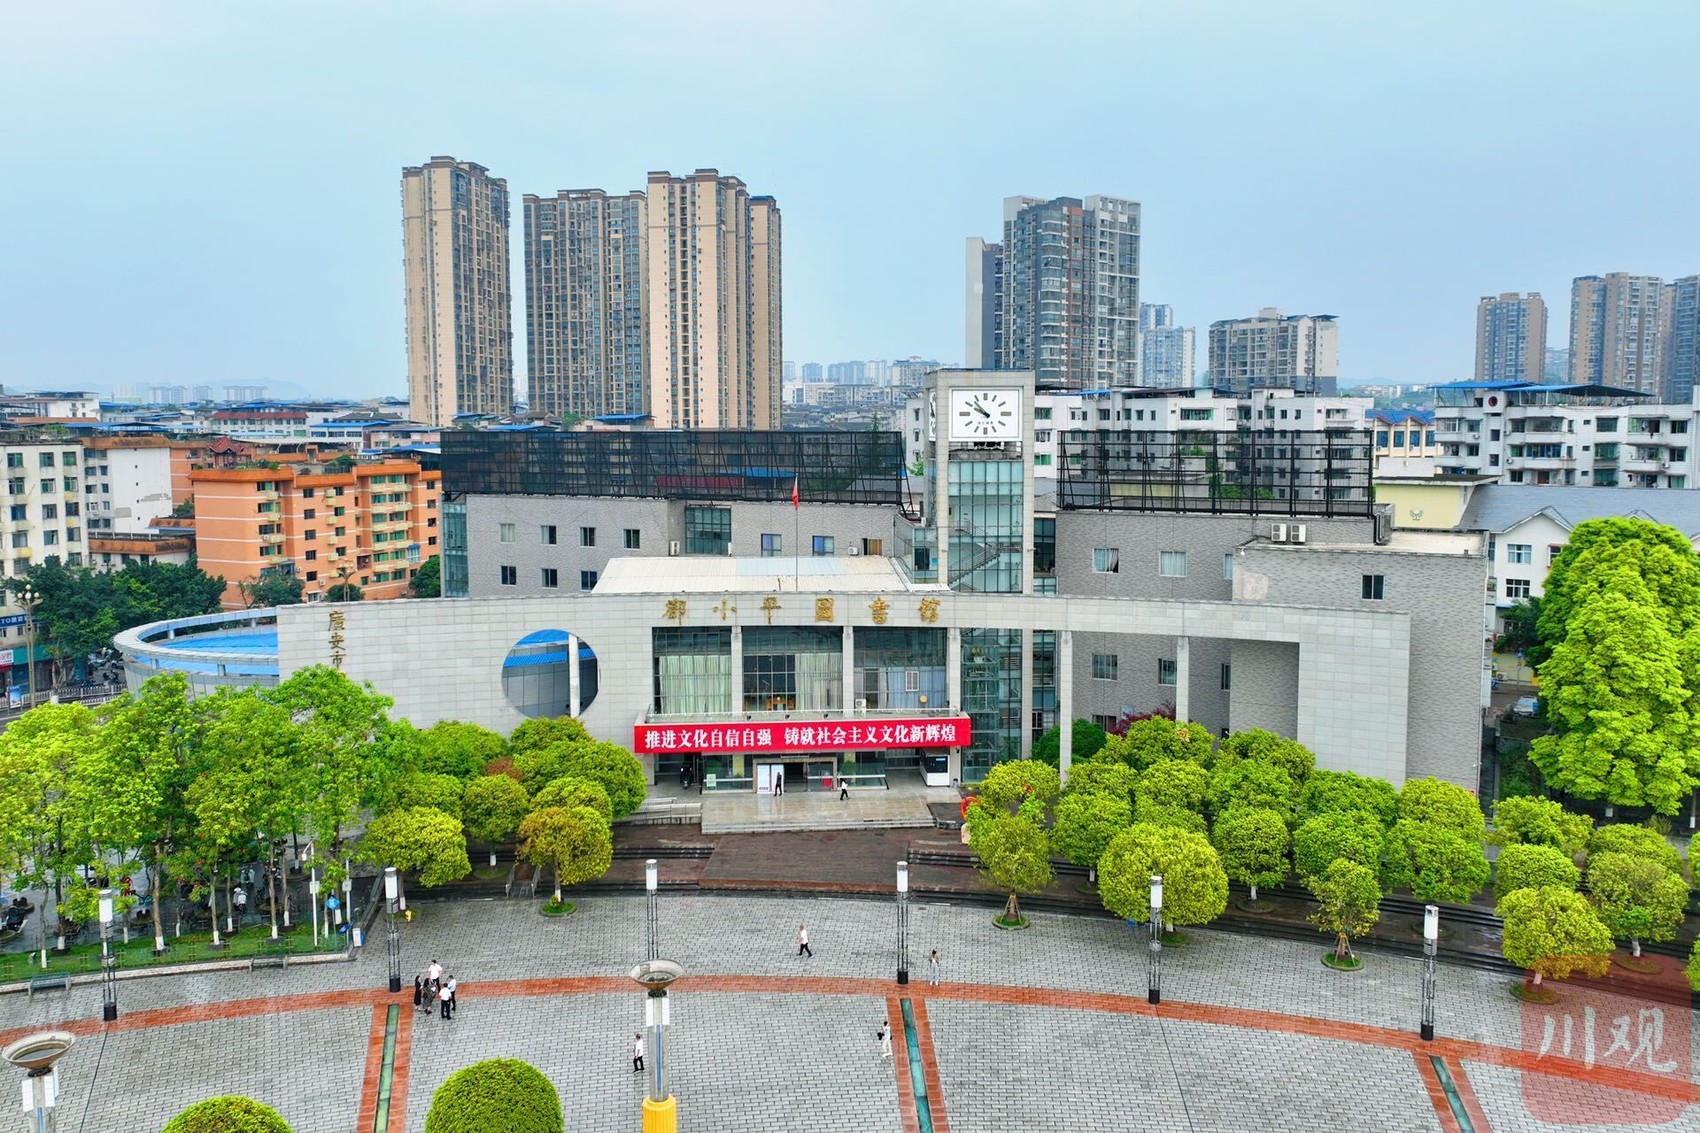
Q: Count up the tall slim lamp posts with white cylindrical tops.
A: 6